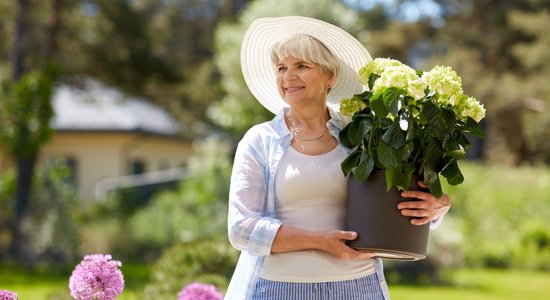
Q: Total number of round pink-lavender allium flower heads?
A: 3